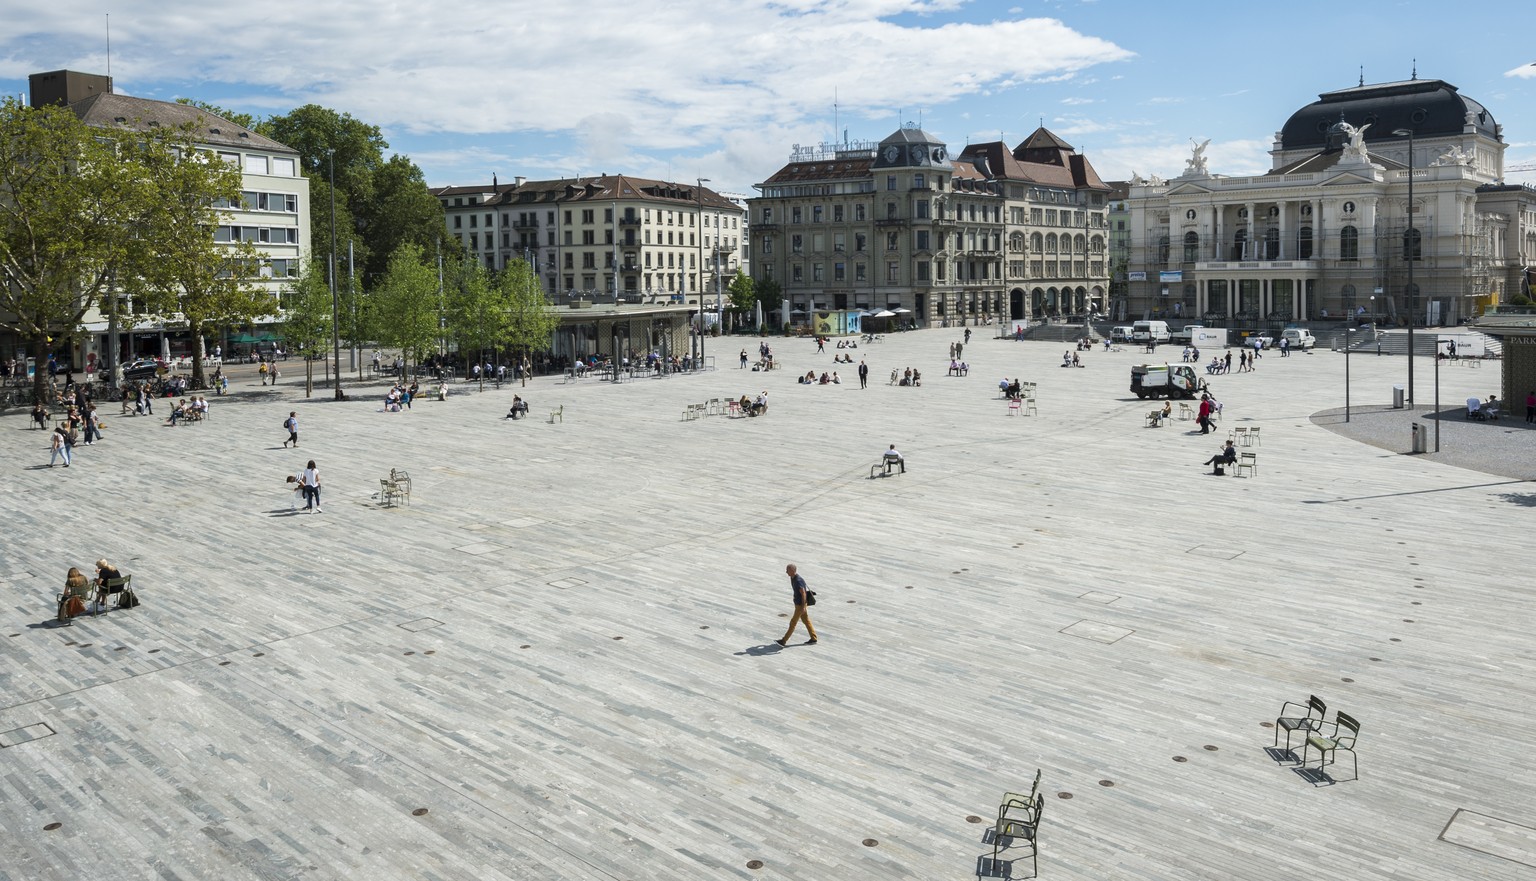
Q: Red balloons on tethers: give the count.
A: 0